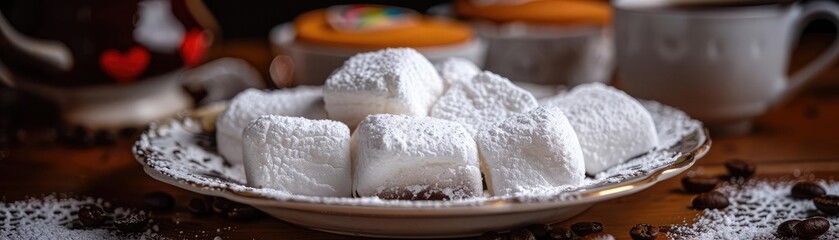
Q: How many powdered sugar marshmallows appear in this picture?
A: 8